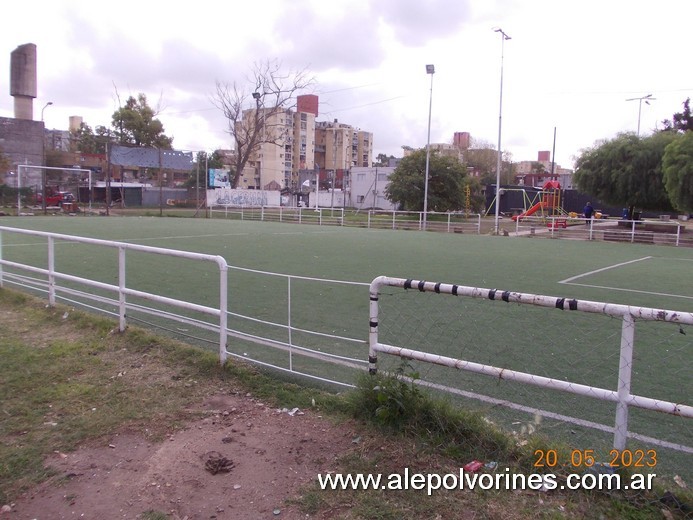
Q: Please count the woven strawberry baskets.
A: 0